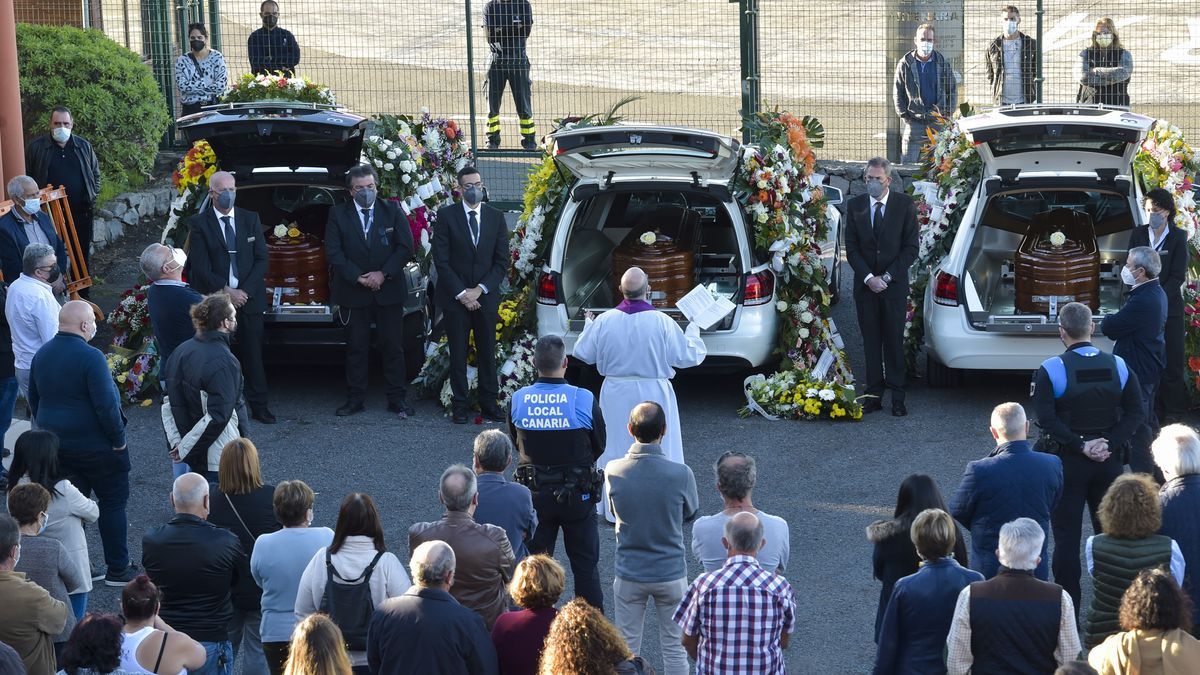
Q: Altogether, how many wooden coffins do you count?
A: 3